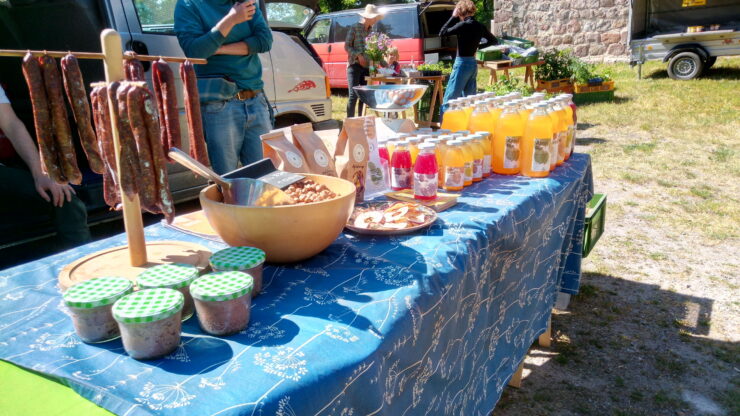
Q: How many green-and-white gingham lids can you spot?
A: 5